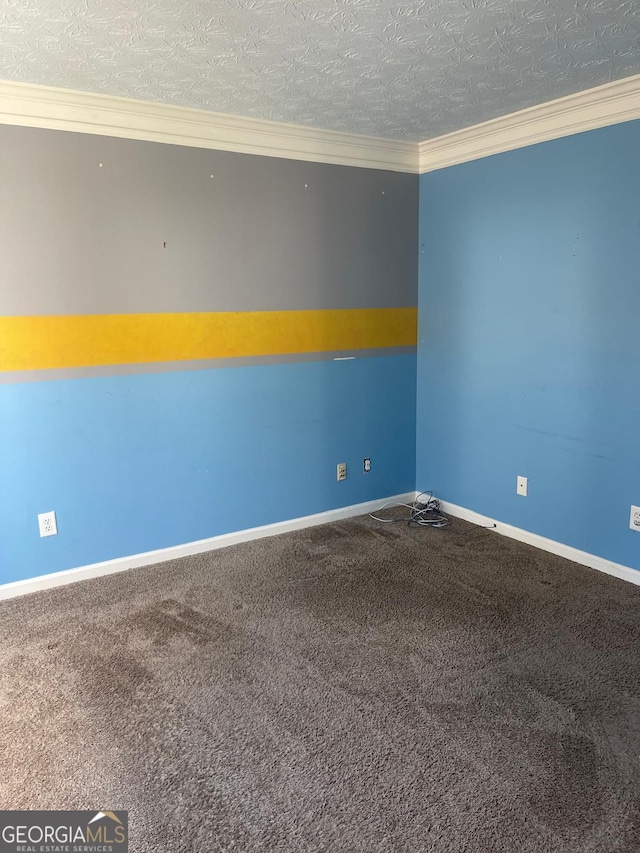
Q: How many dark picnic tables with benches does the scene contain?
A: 0